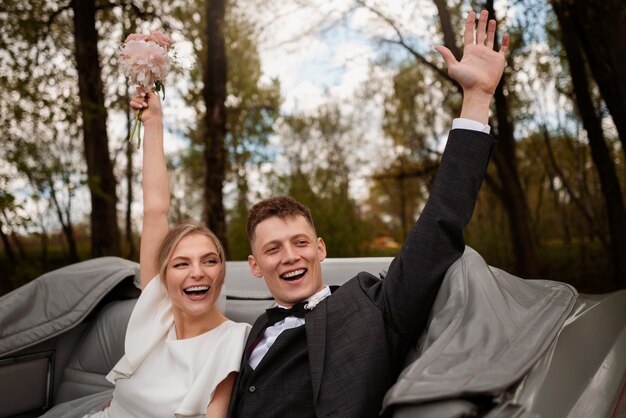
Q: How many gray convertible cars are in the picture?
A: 1